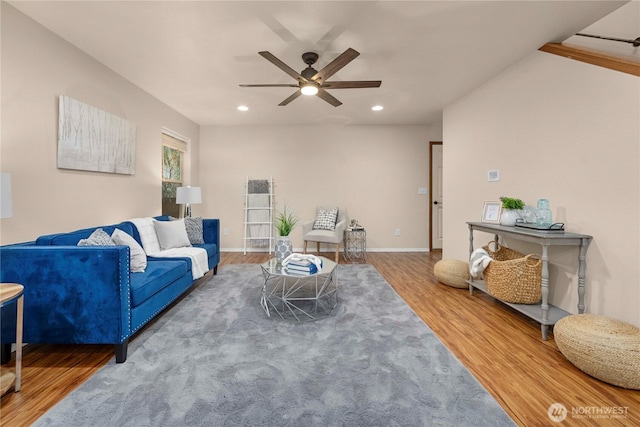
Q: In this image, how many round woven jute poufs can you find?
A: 2